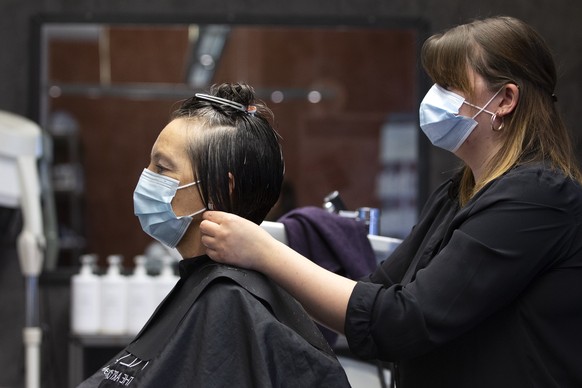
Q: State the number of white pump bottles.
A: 4